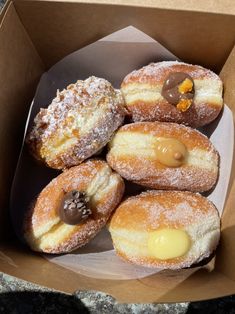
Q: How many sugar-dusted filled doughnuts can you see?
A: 5